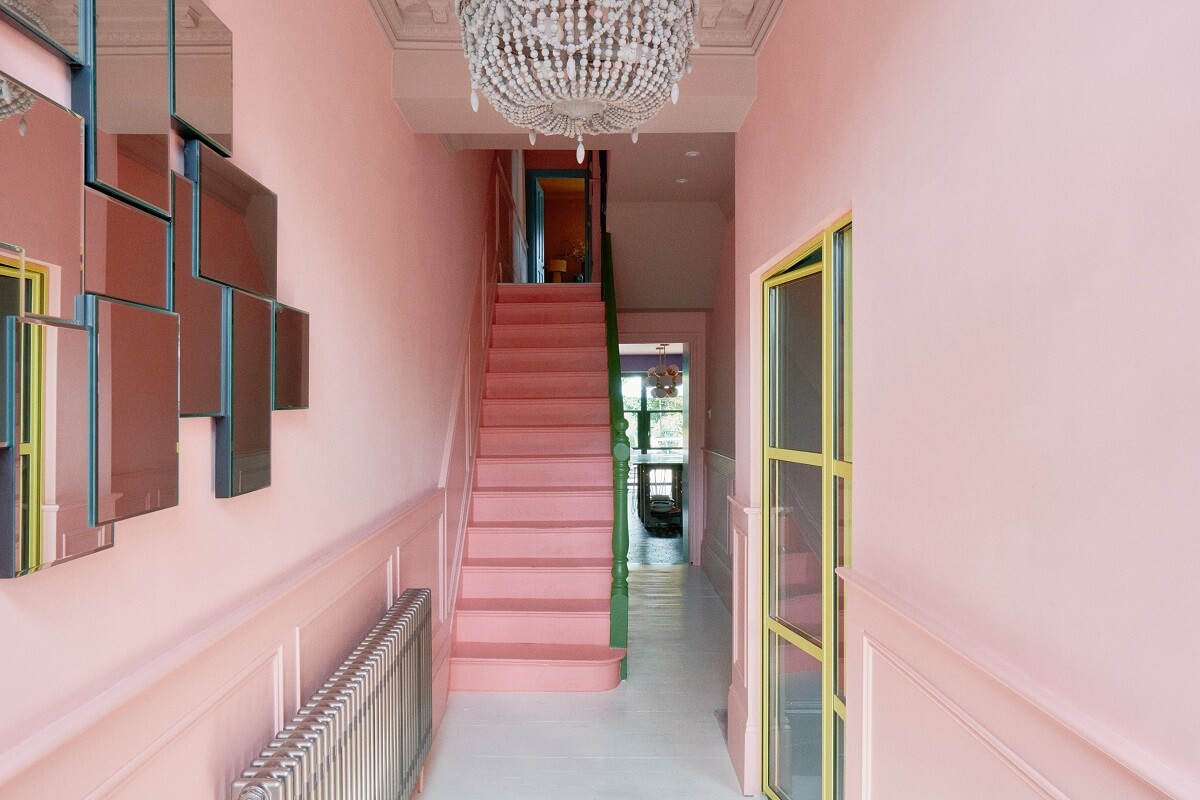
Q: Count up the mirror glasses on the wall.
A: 12